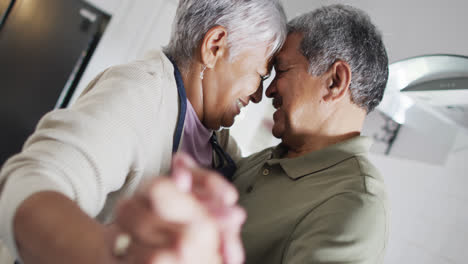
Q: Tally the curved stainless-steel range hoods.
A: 1